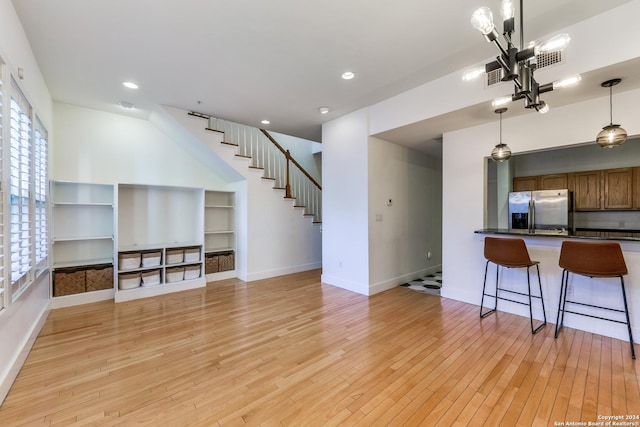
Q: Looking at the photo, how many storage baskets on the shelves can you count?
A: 12